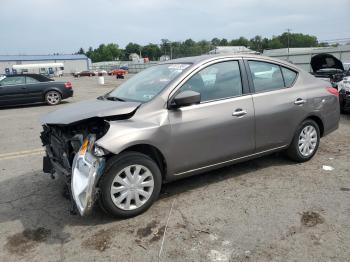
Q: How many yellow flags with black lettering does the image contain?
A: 0